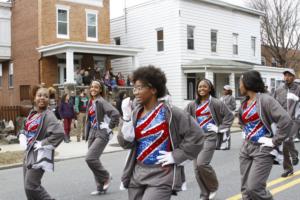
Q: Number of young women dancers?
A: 5